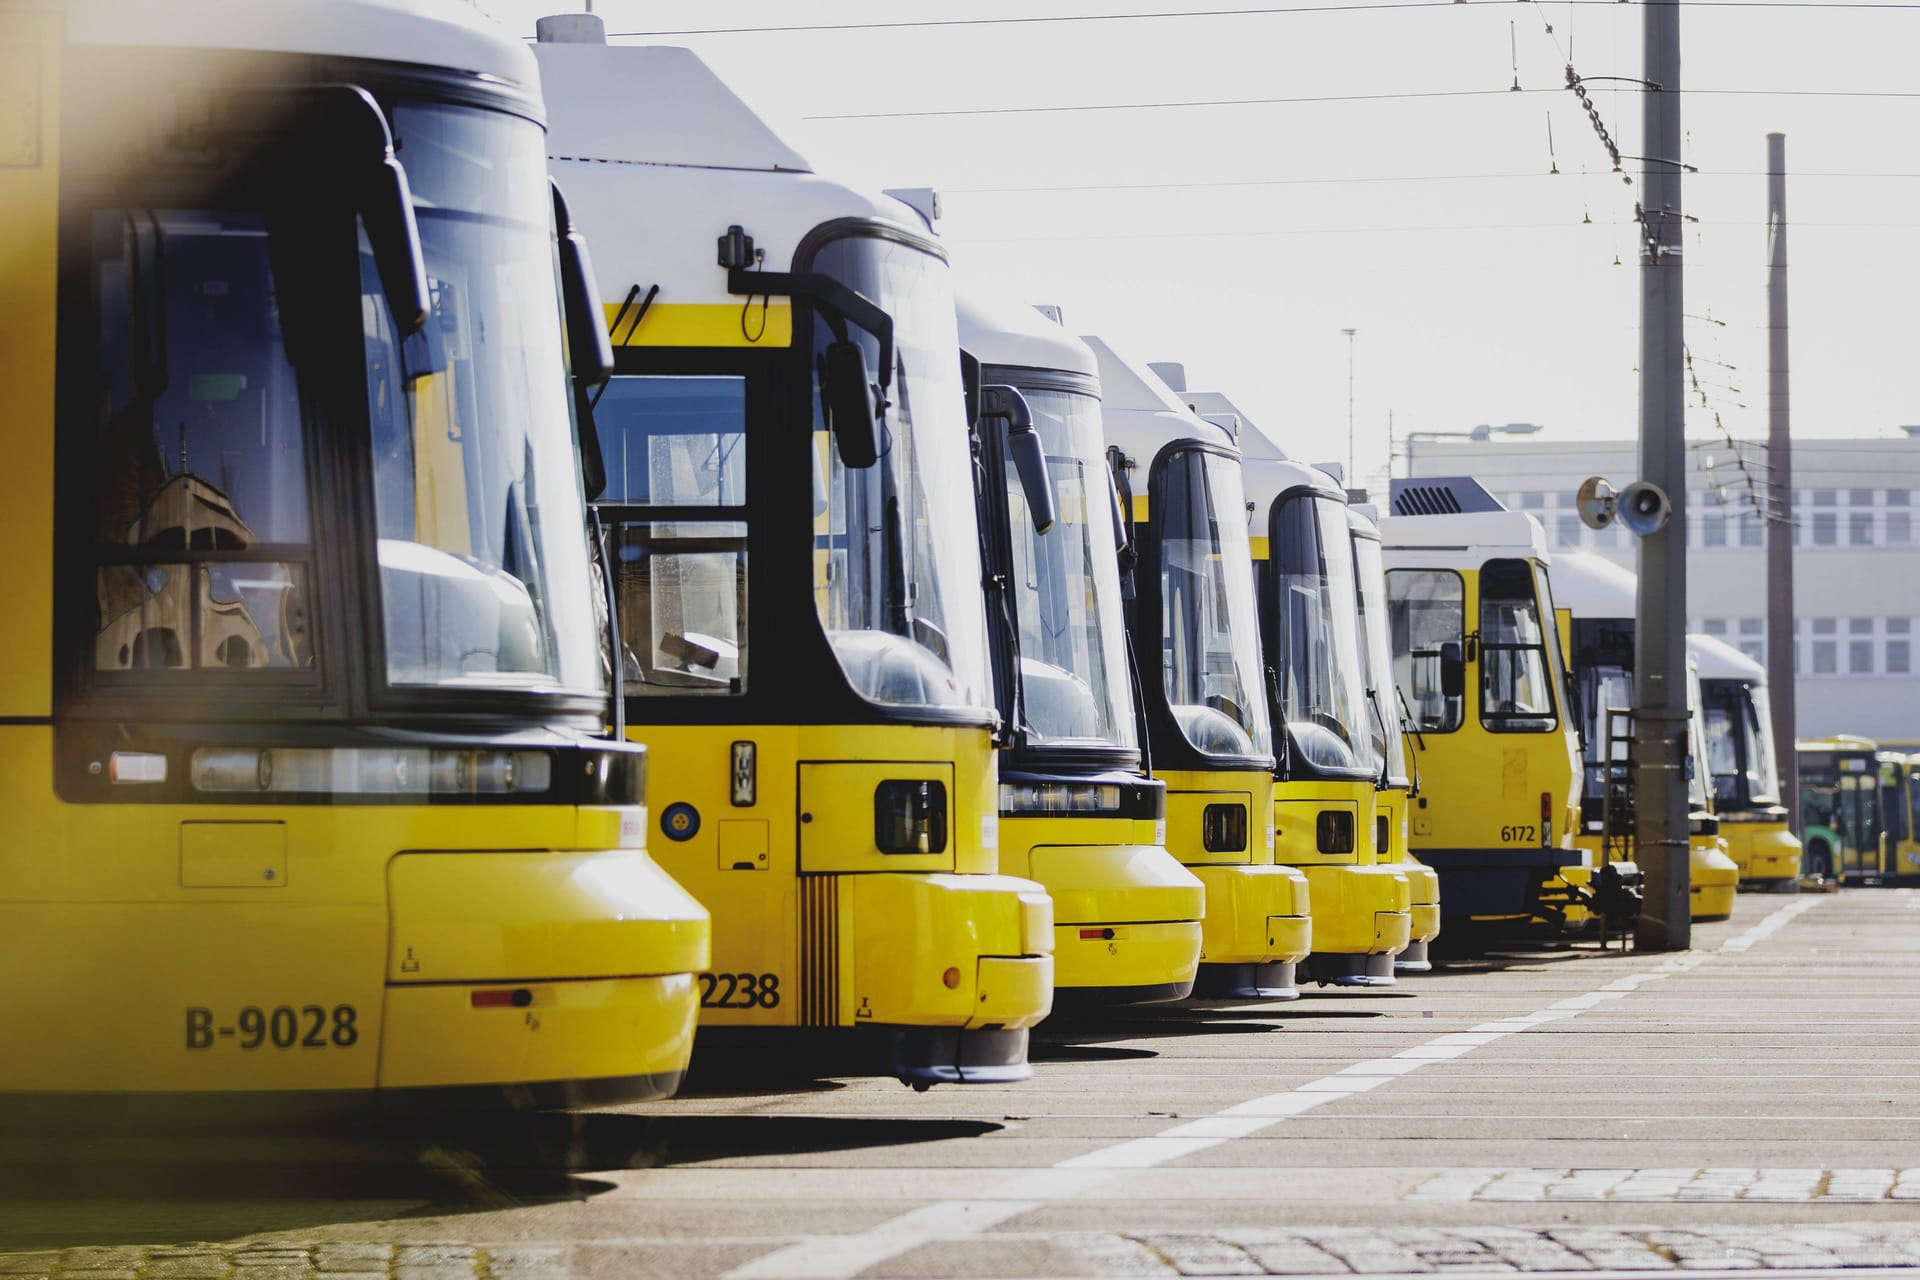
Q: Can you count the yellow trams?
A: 9